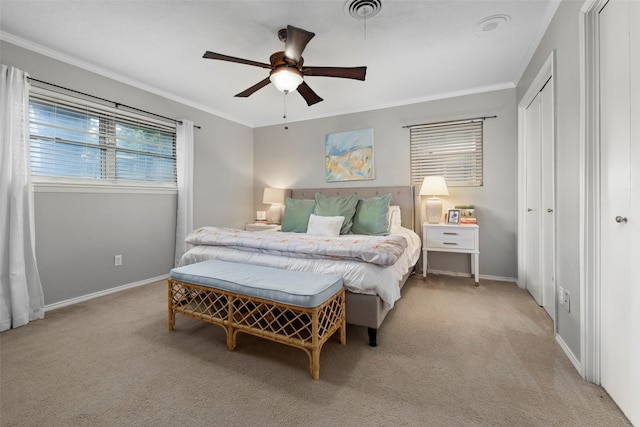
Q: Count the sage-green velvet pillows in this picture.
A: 3